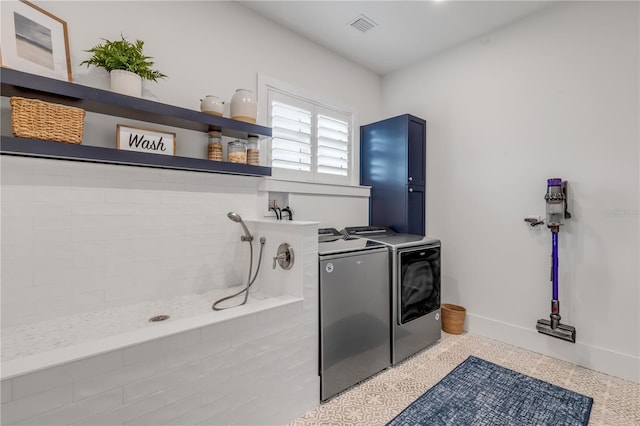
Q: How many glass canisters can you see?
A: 3